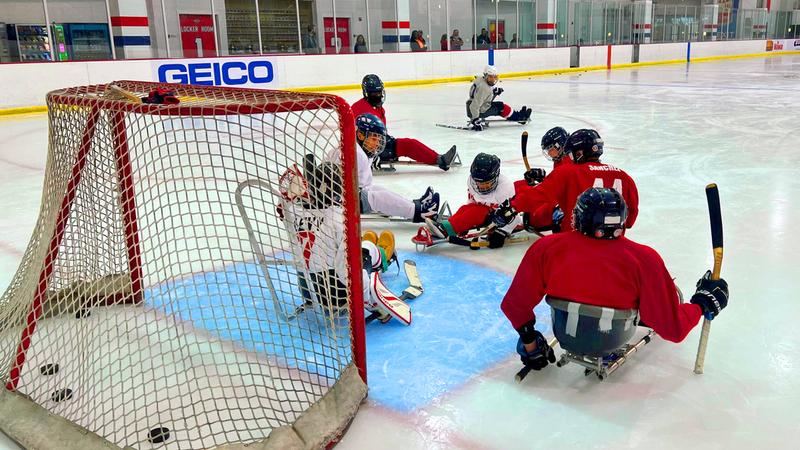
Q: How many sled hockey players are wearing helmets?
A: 8